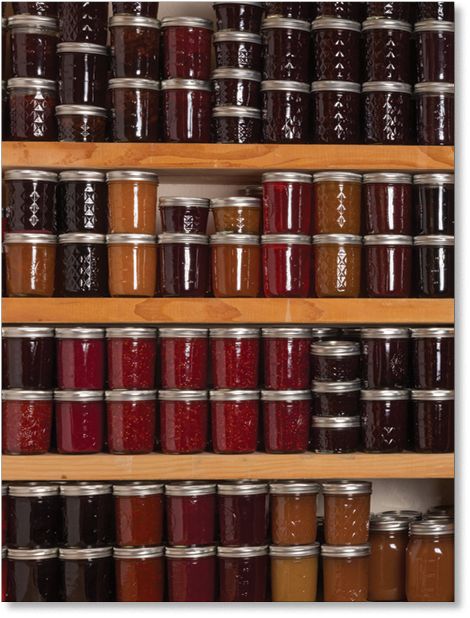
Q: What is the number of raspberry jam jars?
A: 9